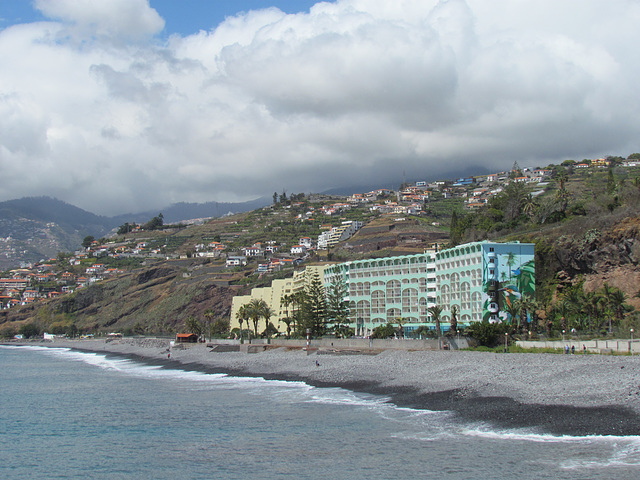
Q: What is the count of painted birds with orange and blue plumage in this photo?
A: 1